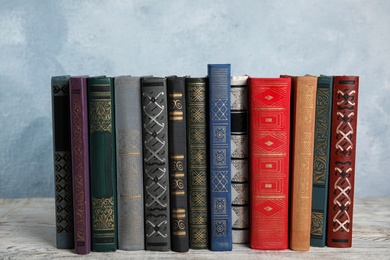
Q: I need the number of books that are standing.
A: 13